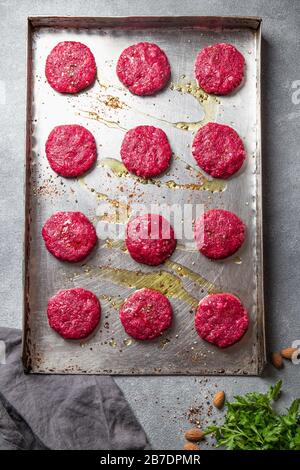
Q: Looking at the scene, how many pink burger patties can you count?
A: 12